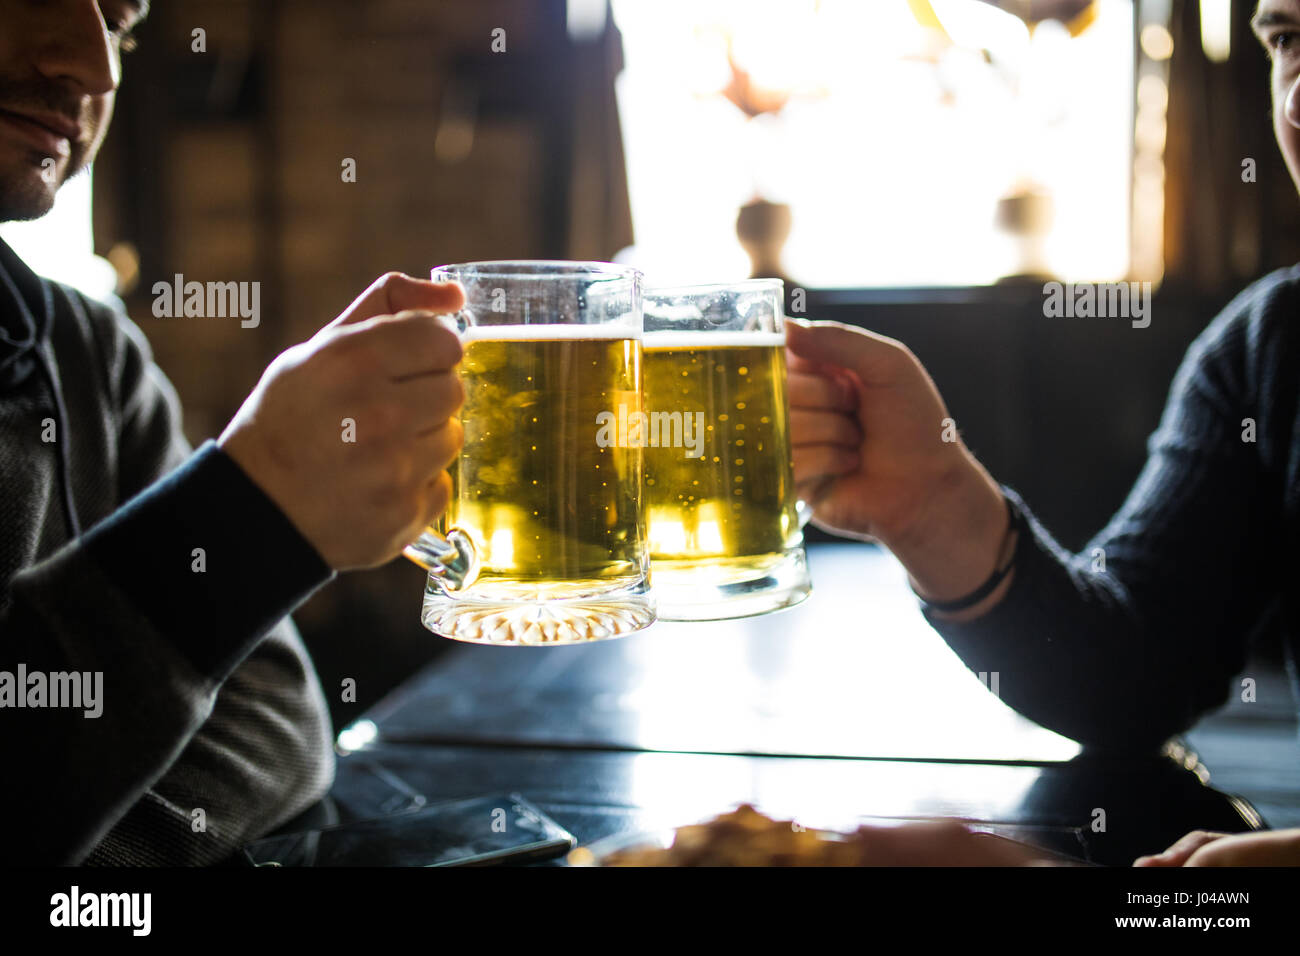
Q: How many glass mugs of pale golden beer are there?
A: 2